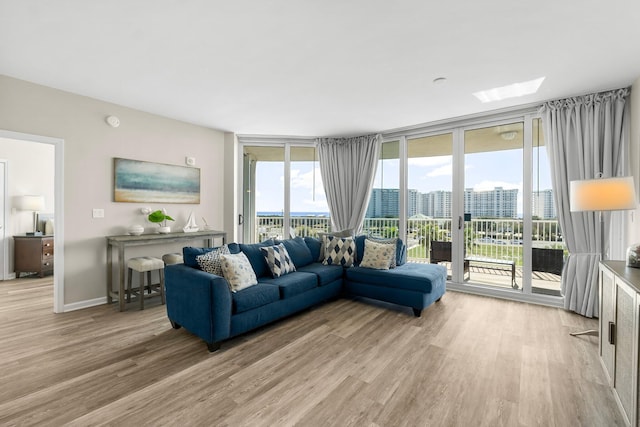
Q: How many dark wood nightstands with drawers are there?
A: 1